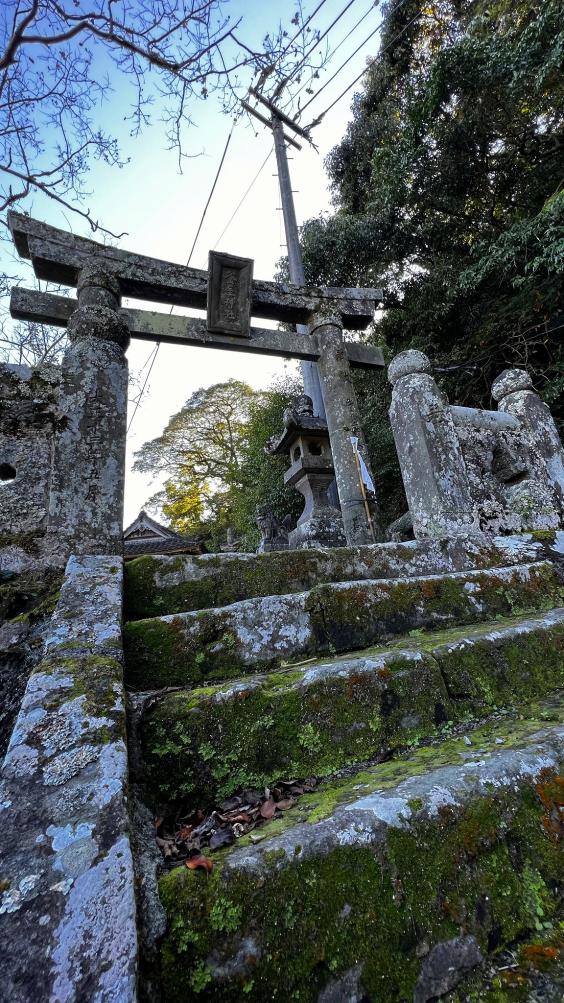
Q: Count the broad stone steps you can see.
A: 4